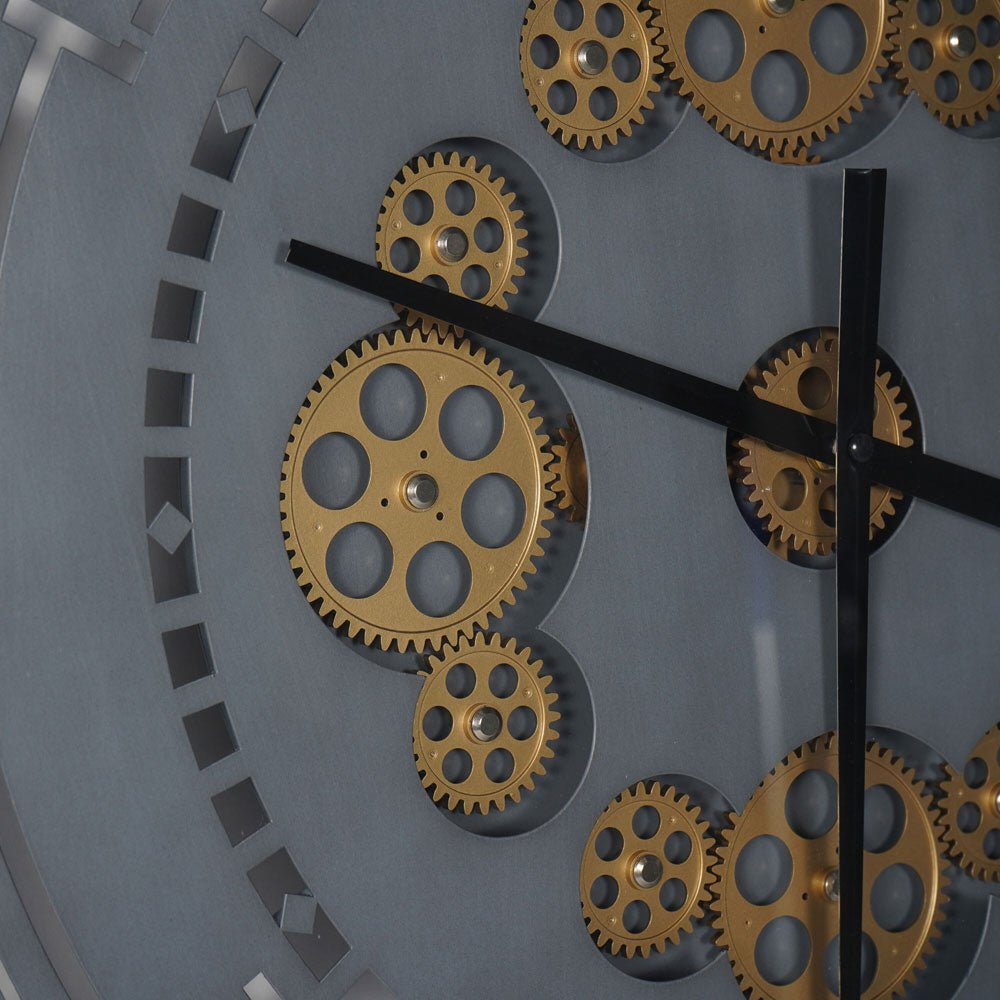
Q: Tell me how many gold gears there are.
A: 12